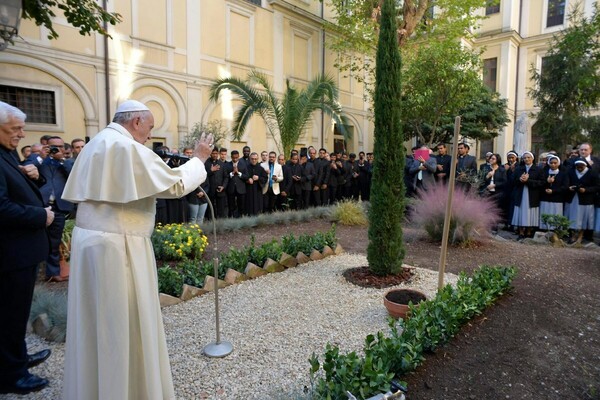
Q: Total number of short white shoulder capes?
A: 1